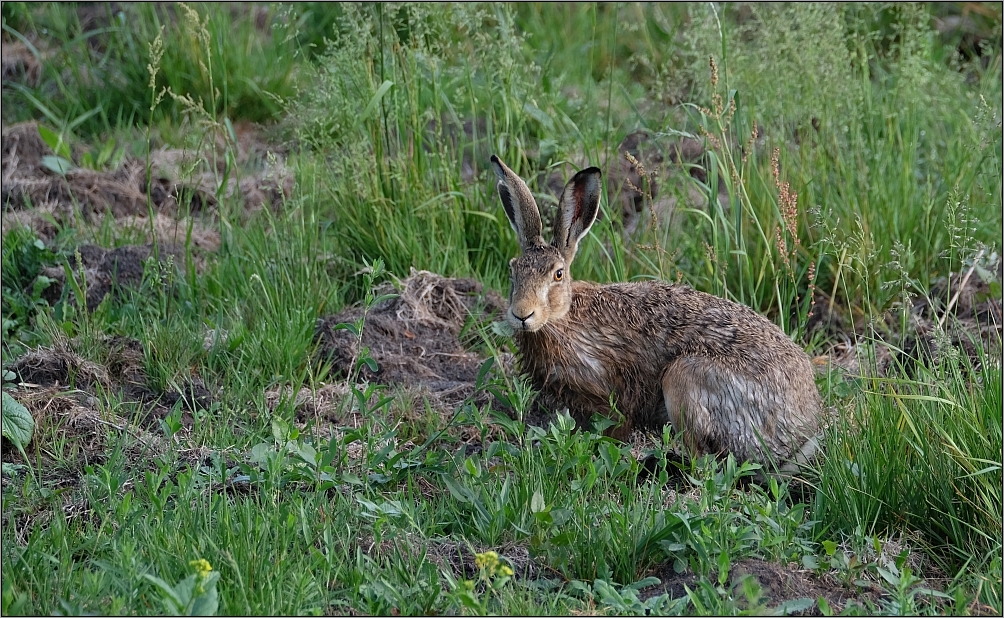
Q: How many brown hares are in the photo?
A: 1